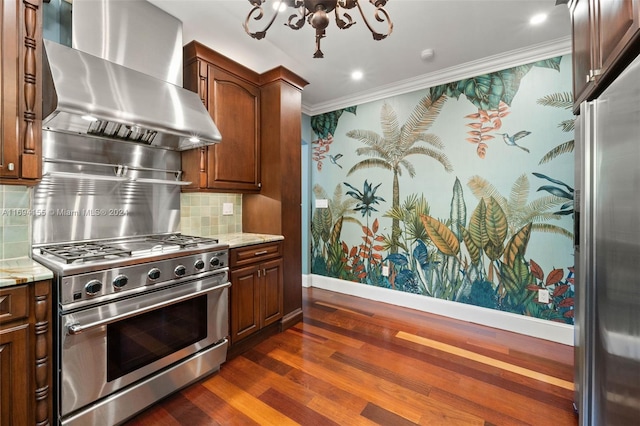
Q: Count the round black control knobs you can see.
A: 6